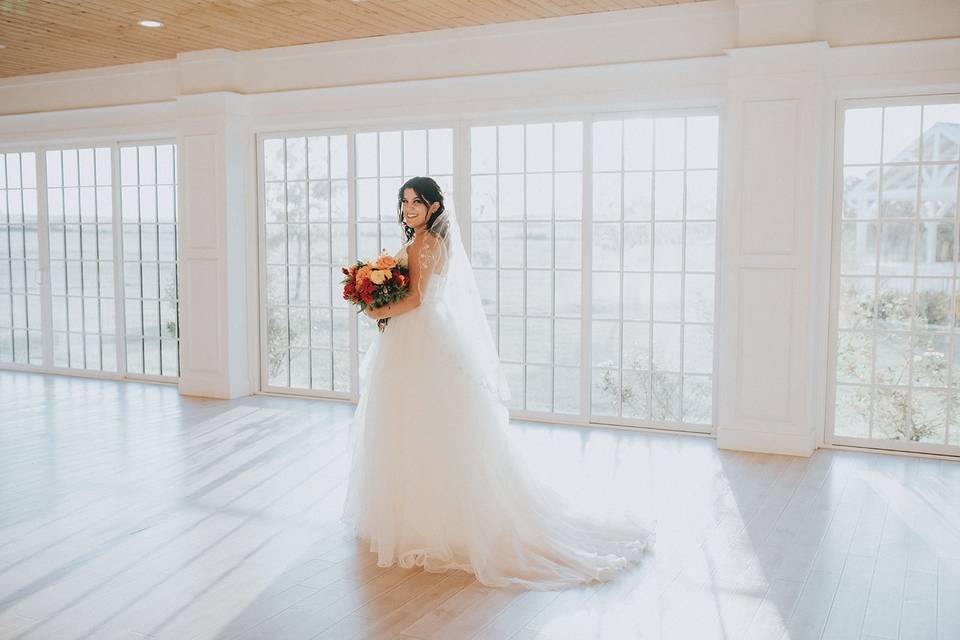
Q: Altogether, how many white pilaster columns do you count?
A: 2